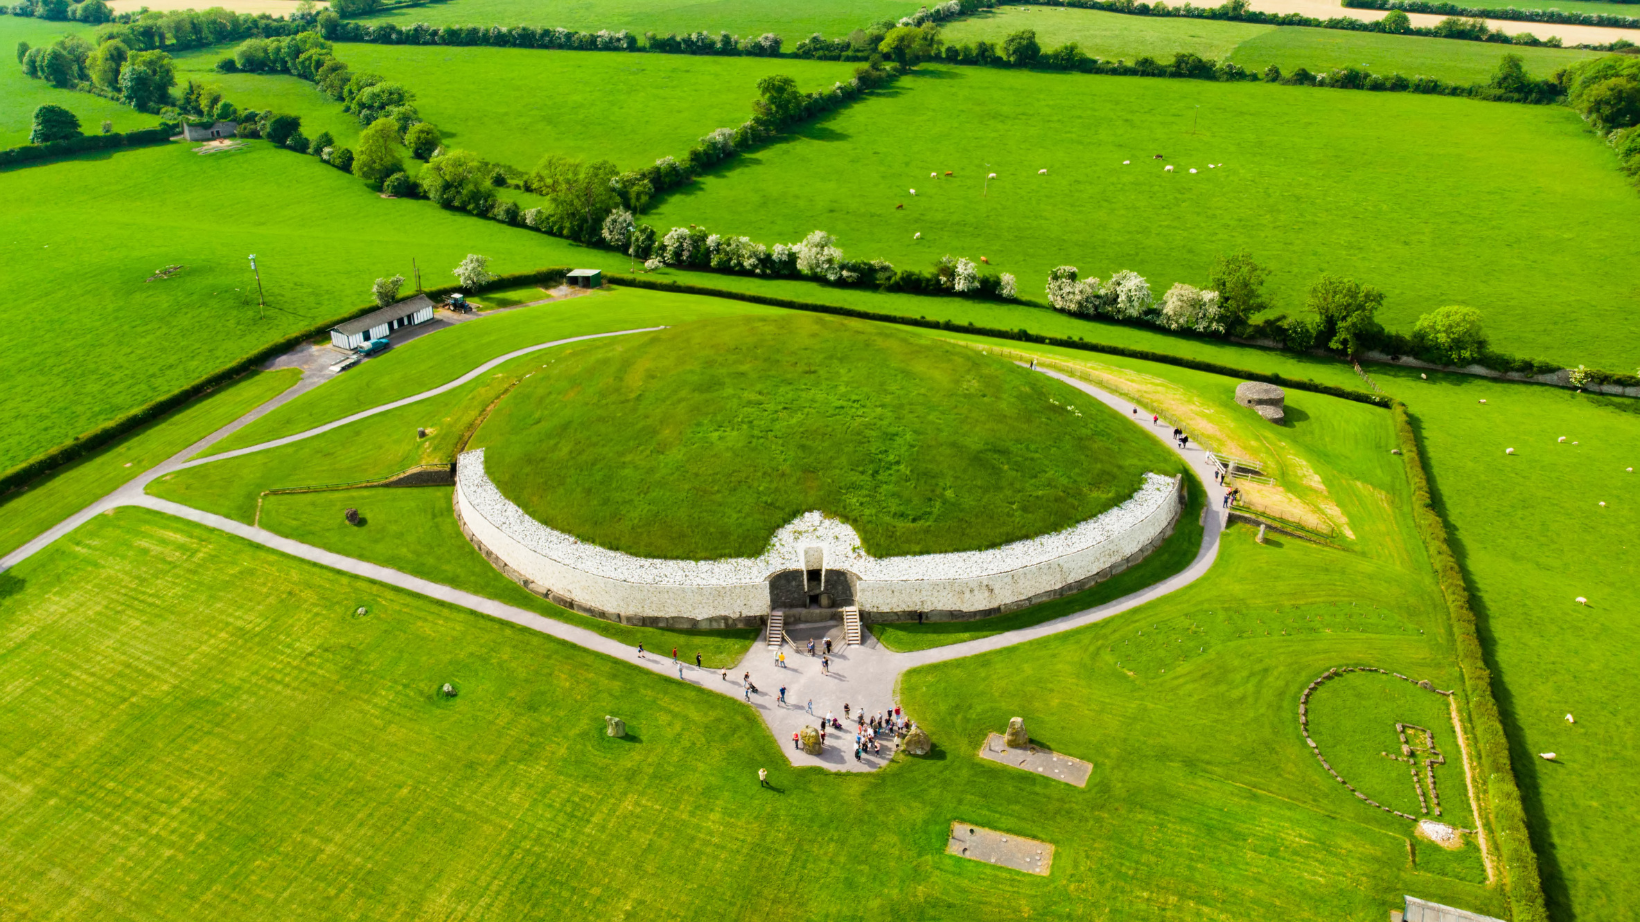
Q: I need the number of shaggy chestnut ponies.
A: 0